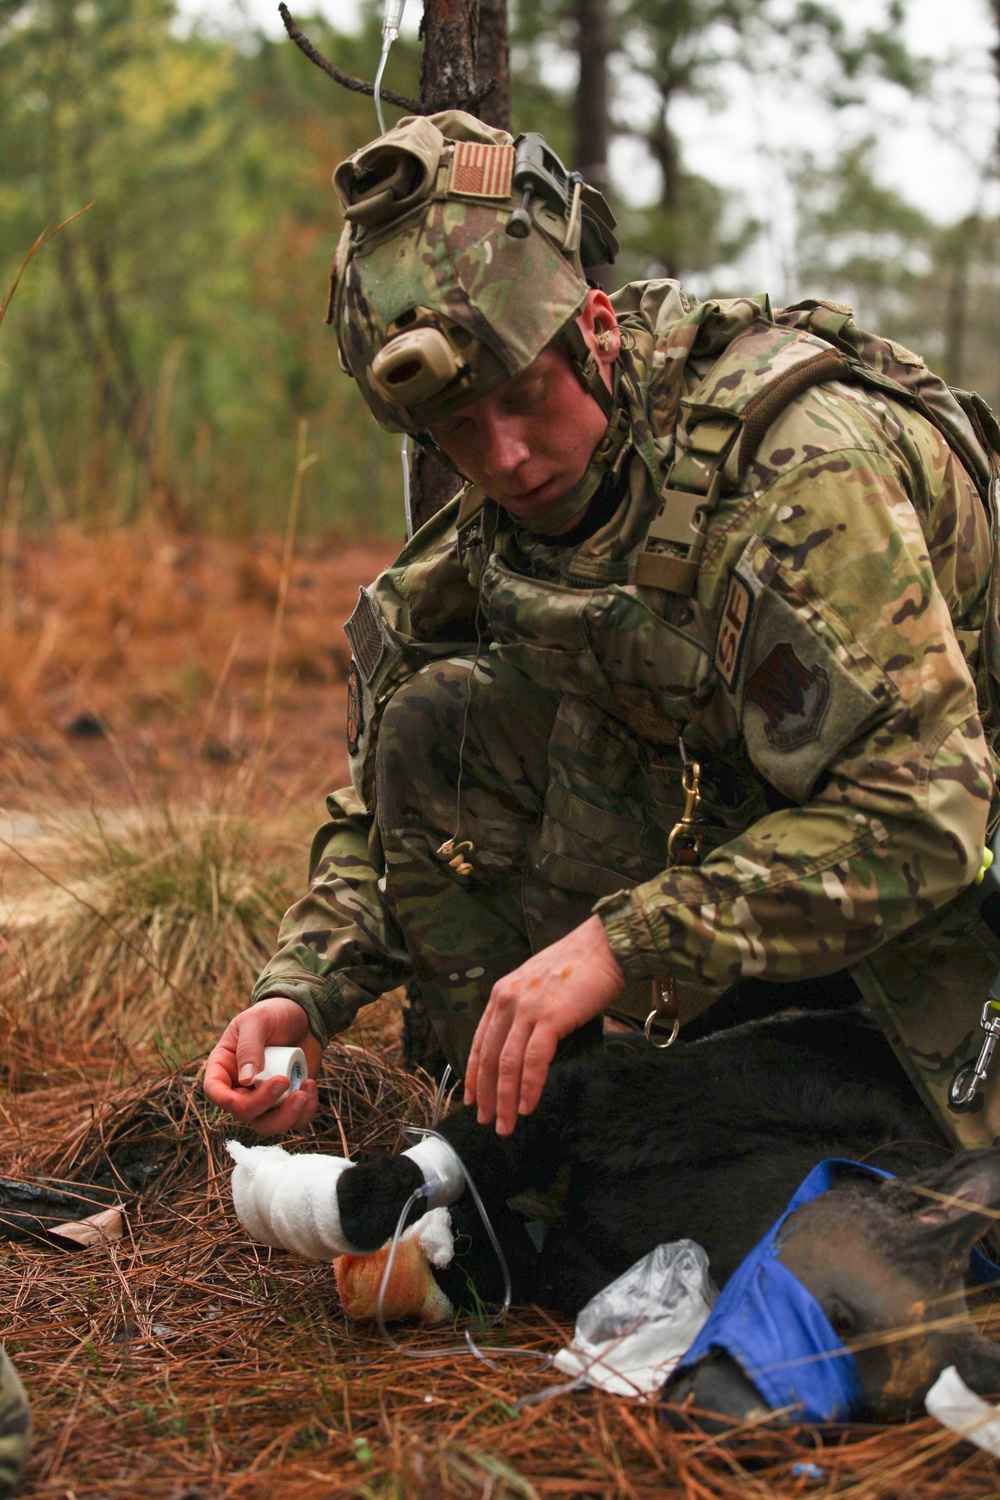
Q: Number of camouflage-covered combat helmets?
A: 1